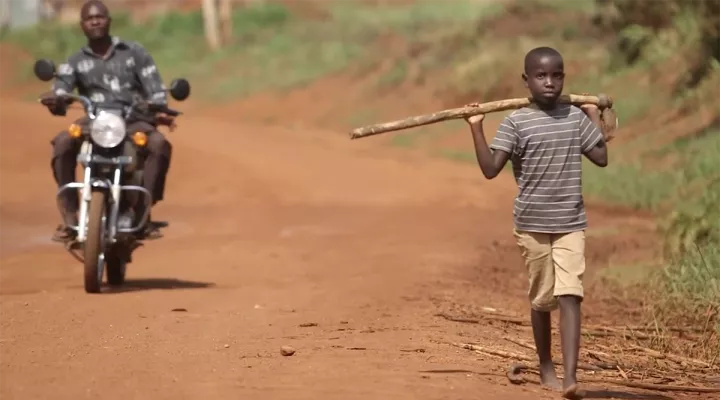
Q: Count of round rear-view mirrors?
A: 2